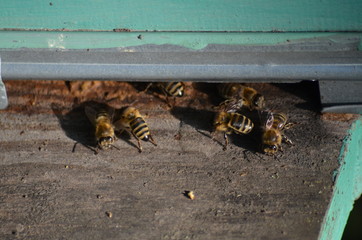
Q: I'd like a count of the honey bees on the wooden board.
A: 6